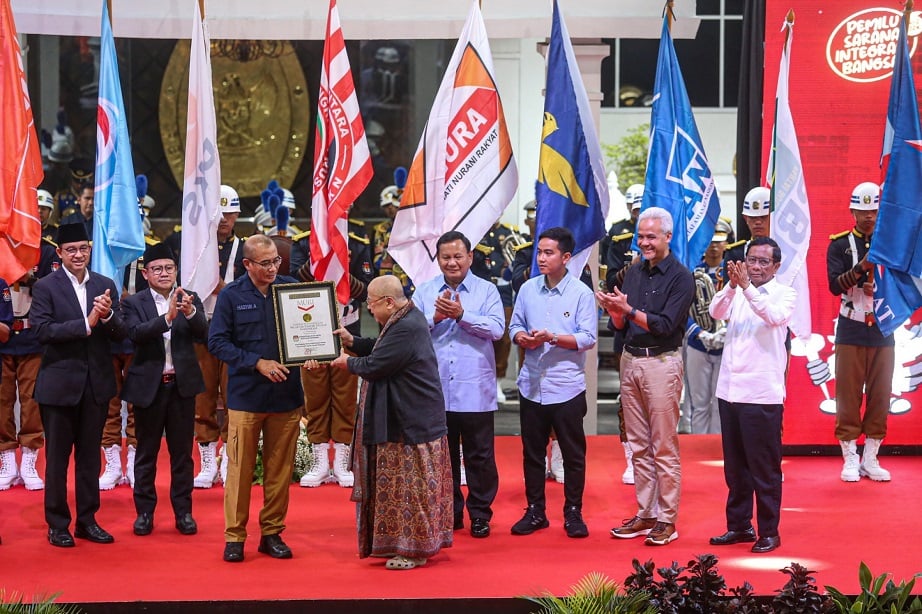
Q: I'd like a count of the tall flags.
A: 9